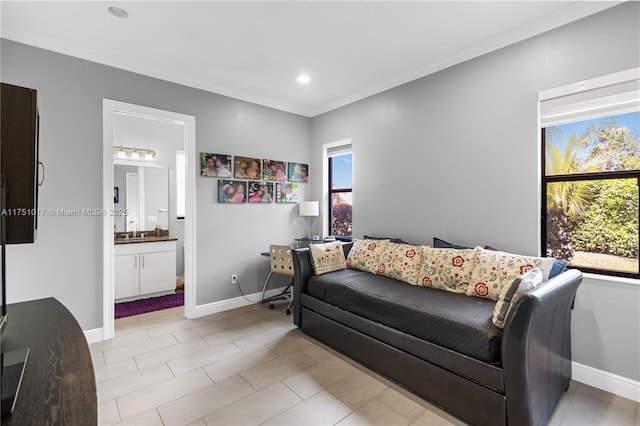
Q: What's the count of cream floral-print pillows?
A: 4